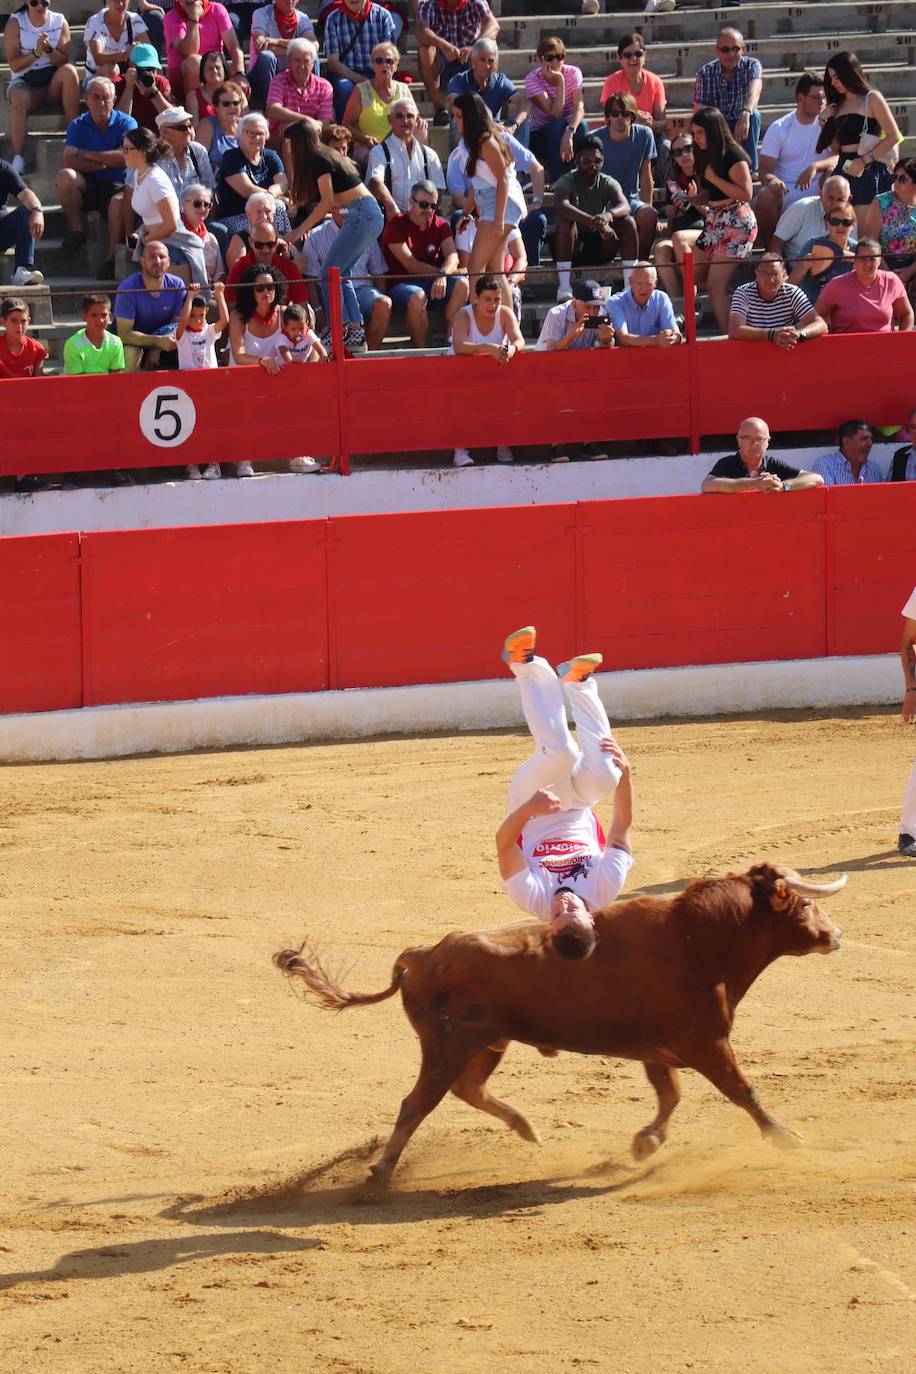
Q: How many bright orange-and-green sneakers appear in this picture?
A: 2